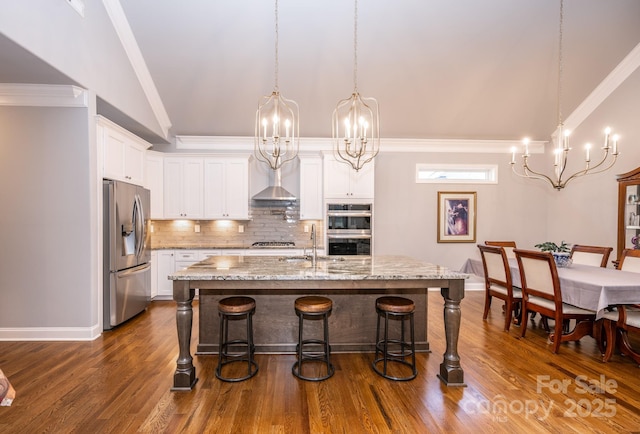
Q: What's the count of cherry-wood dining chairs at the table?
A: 6